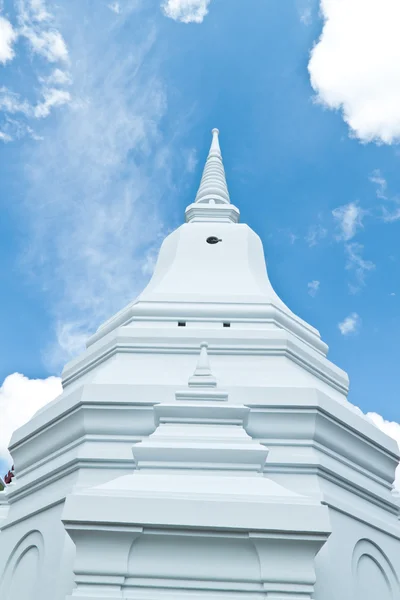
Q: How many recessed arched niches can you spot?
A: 2